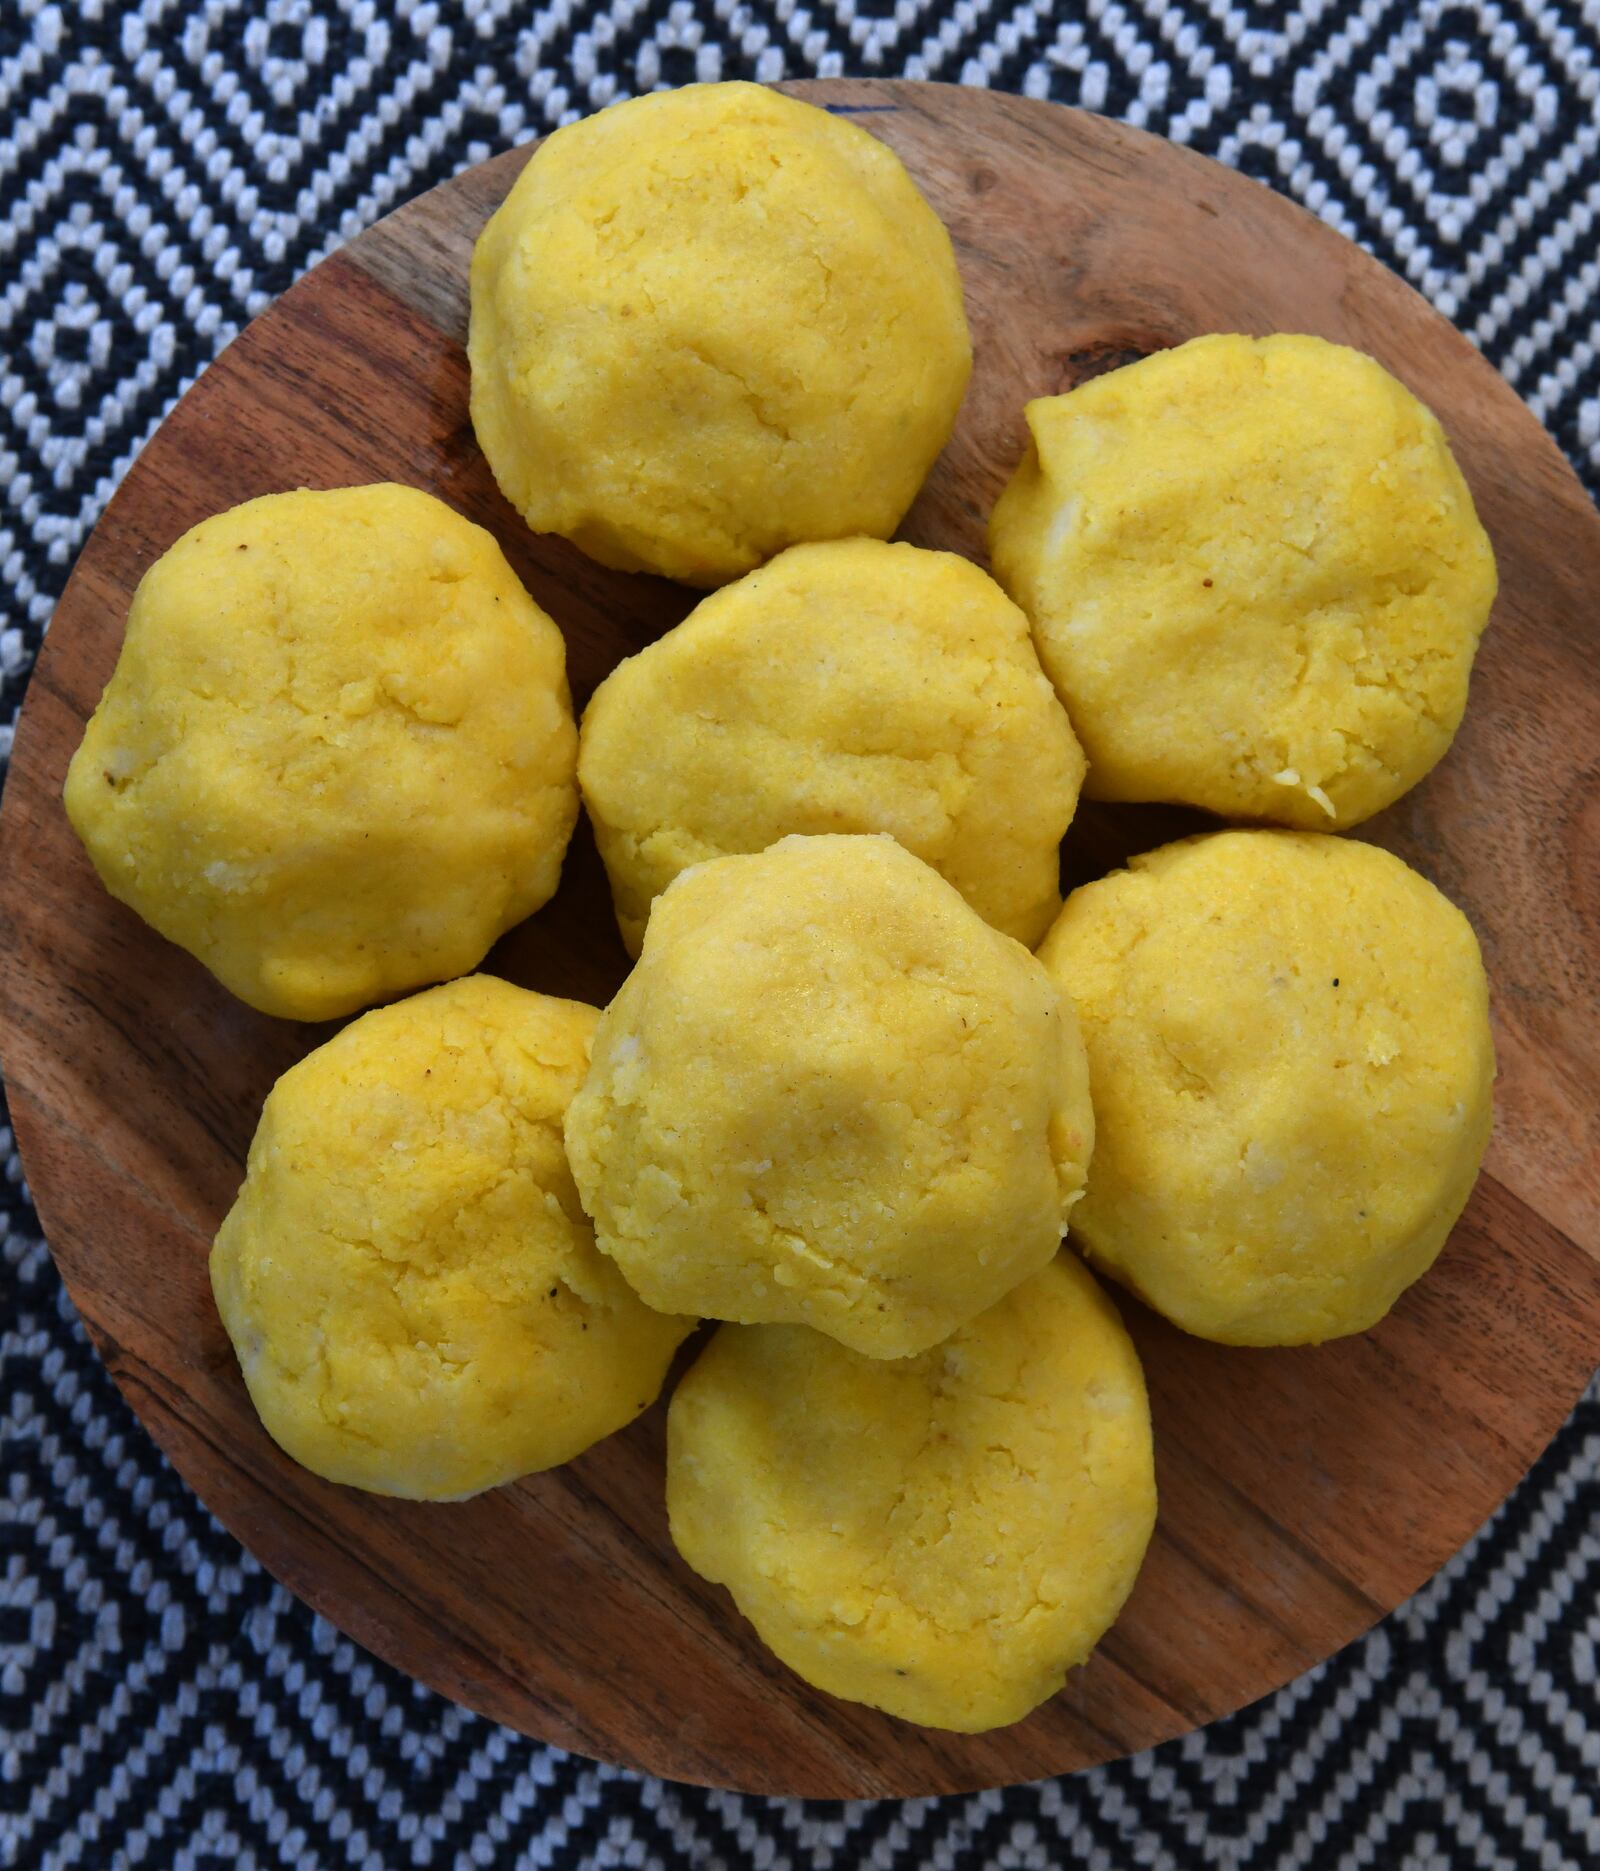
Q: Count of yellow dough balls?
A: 8